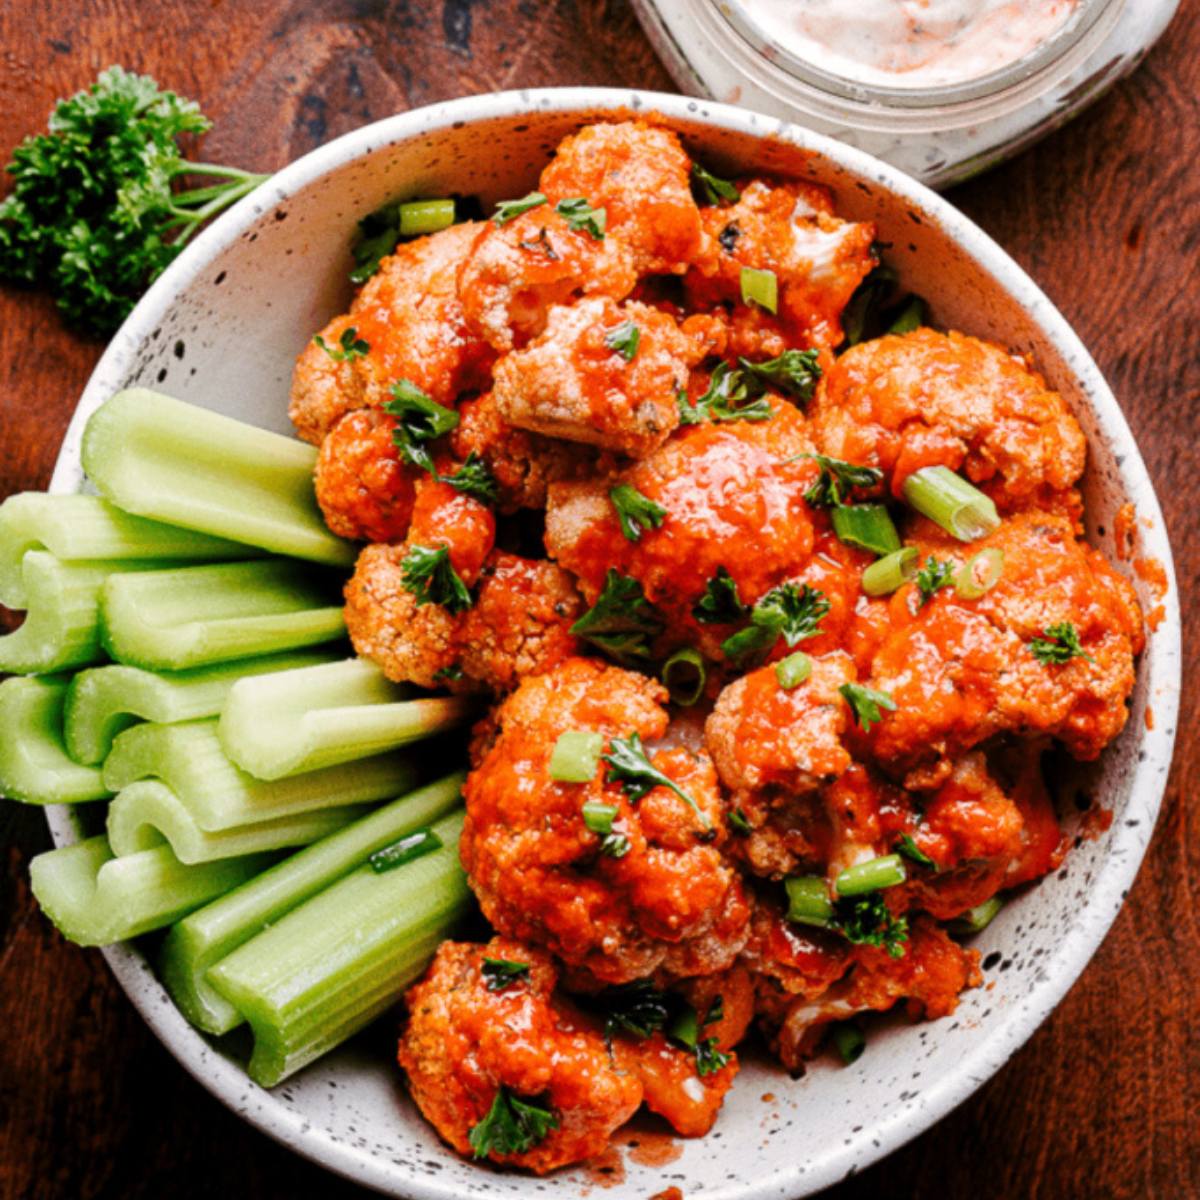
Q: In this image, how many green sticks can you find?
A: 12